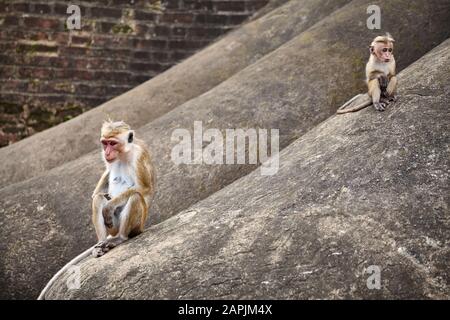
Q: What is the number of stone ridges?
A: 3